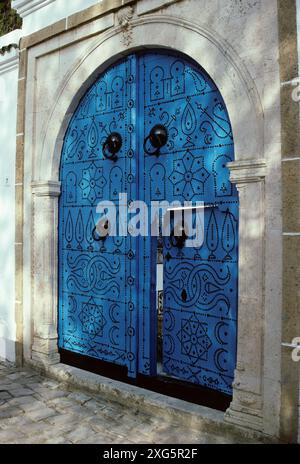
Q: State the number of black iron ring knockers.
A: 4